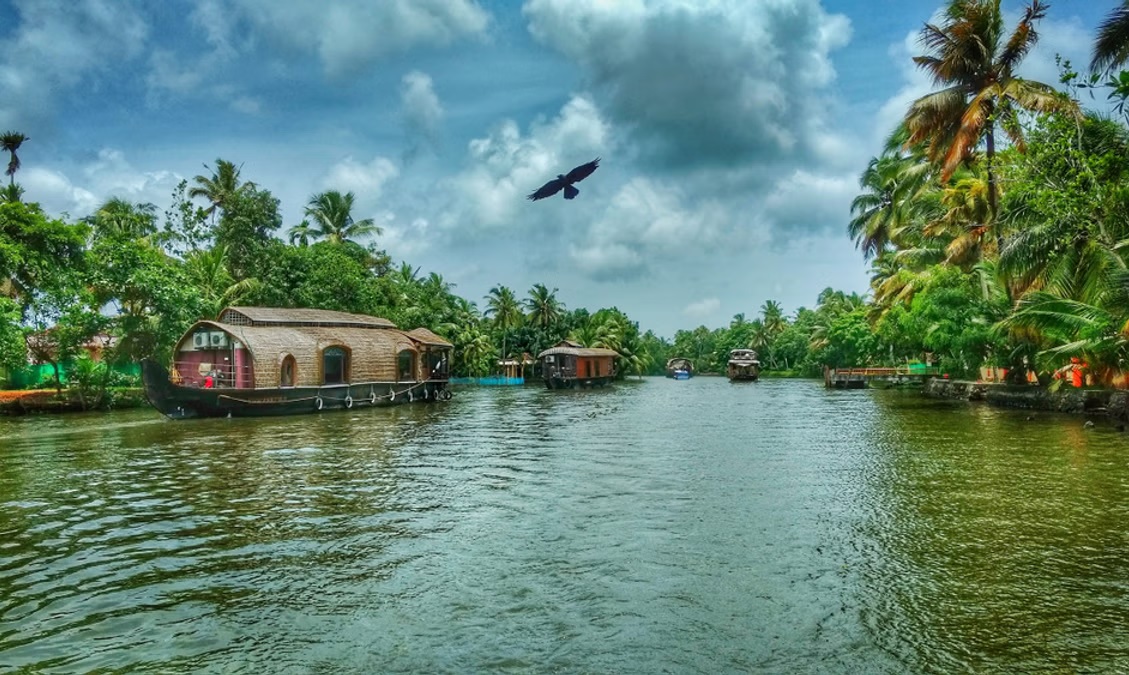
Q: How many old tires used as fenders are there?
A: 9